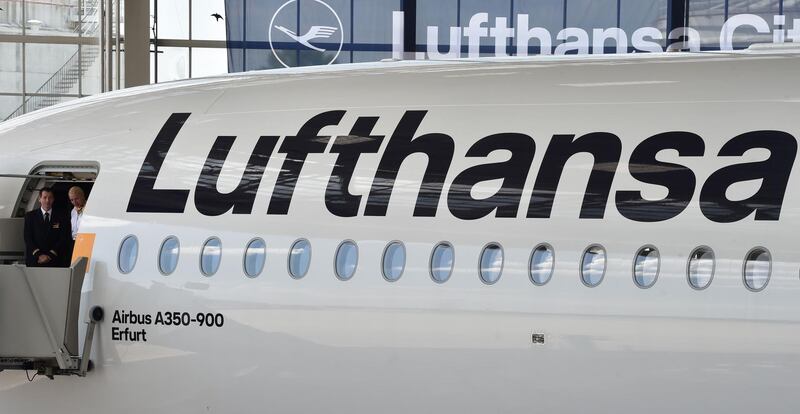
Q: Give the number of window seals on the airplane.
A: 14